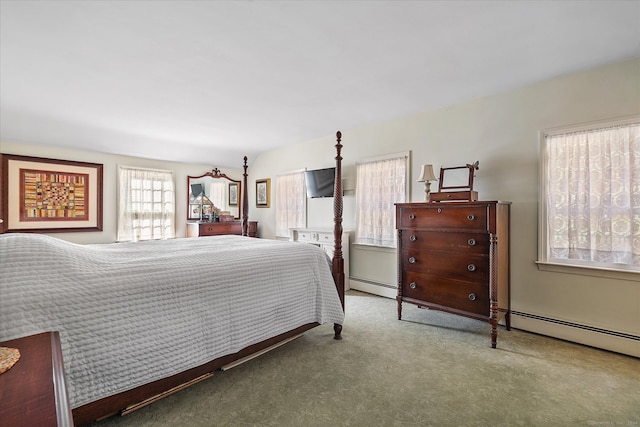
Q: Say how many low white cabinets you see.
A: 1